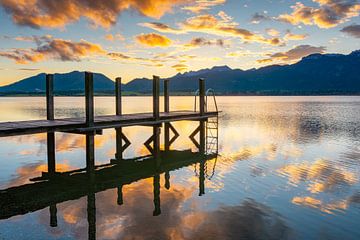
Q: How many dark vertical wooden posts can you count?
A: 6